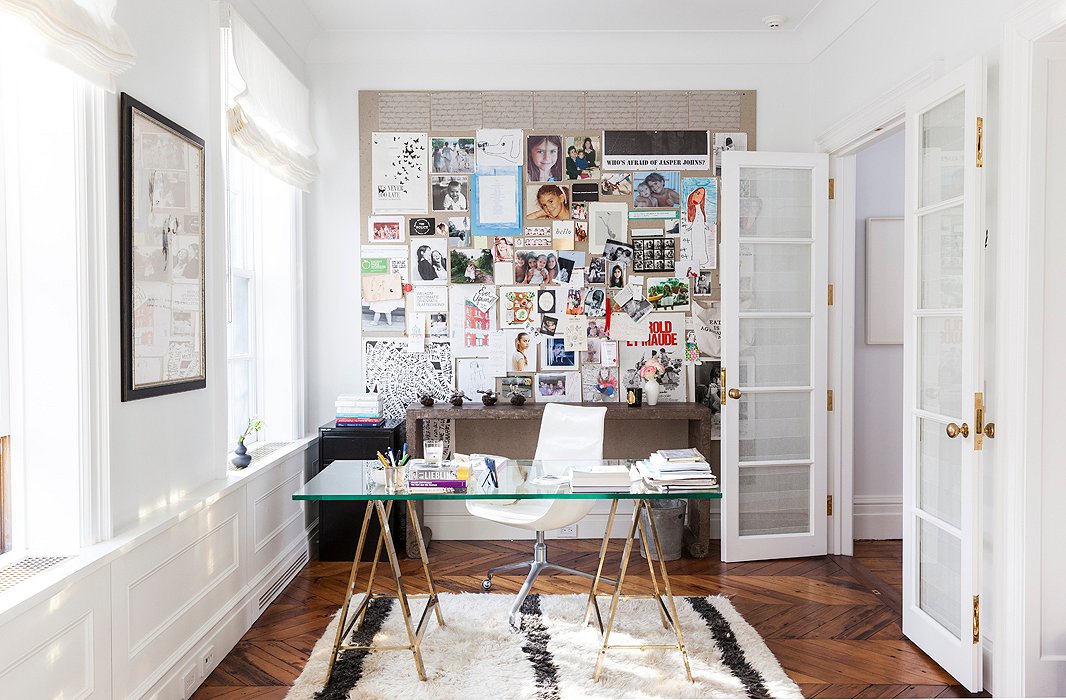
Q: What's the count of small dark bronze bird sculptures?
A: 4